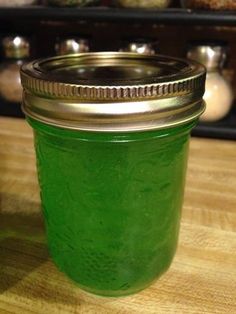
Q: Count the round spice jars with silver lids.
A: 4